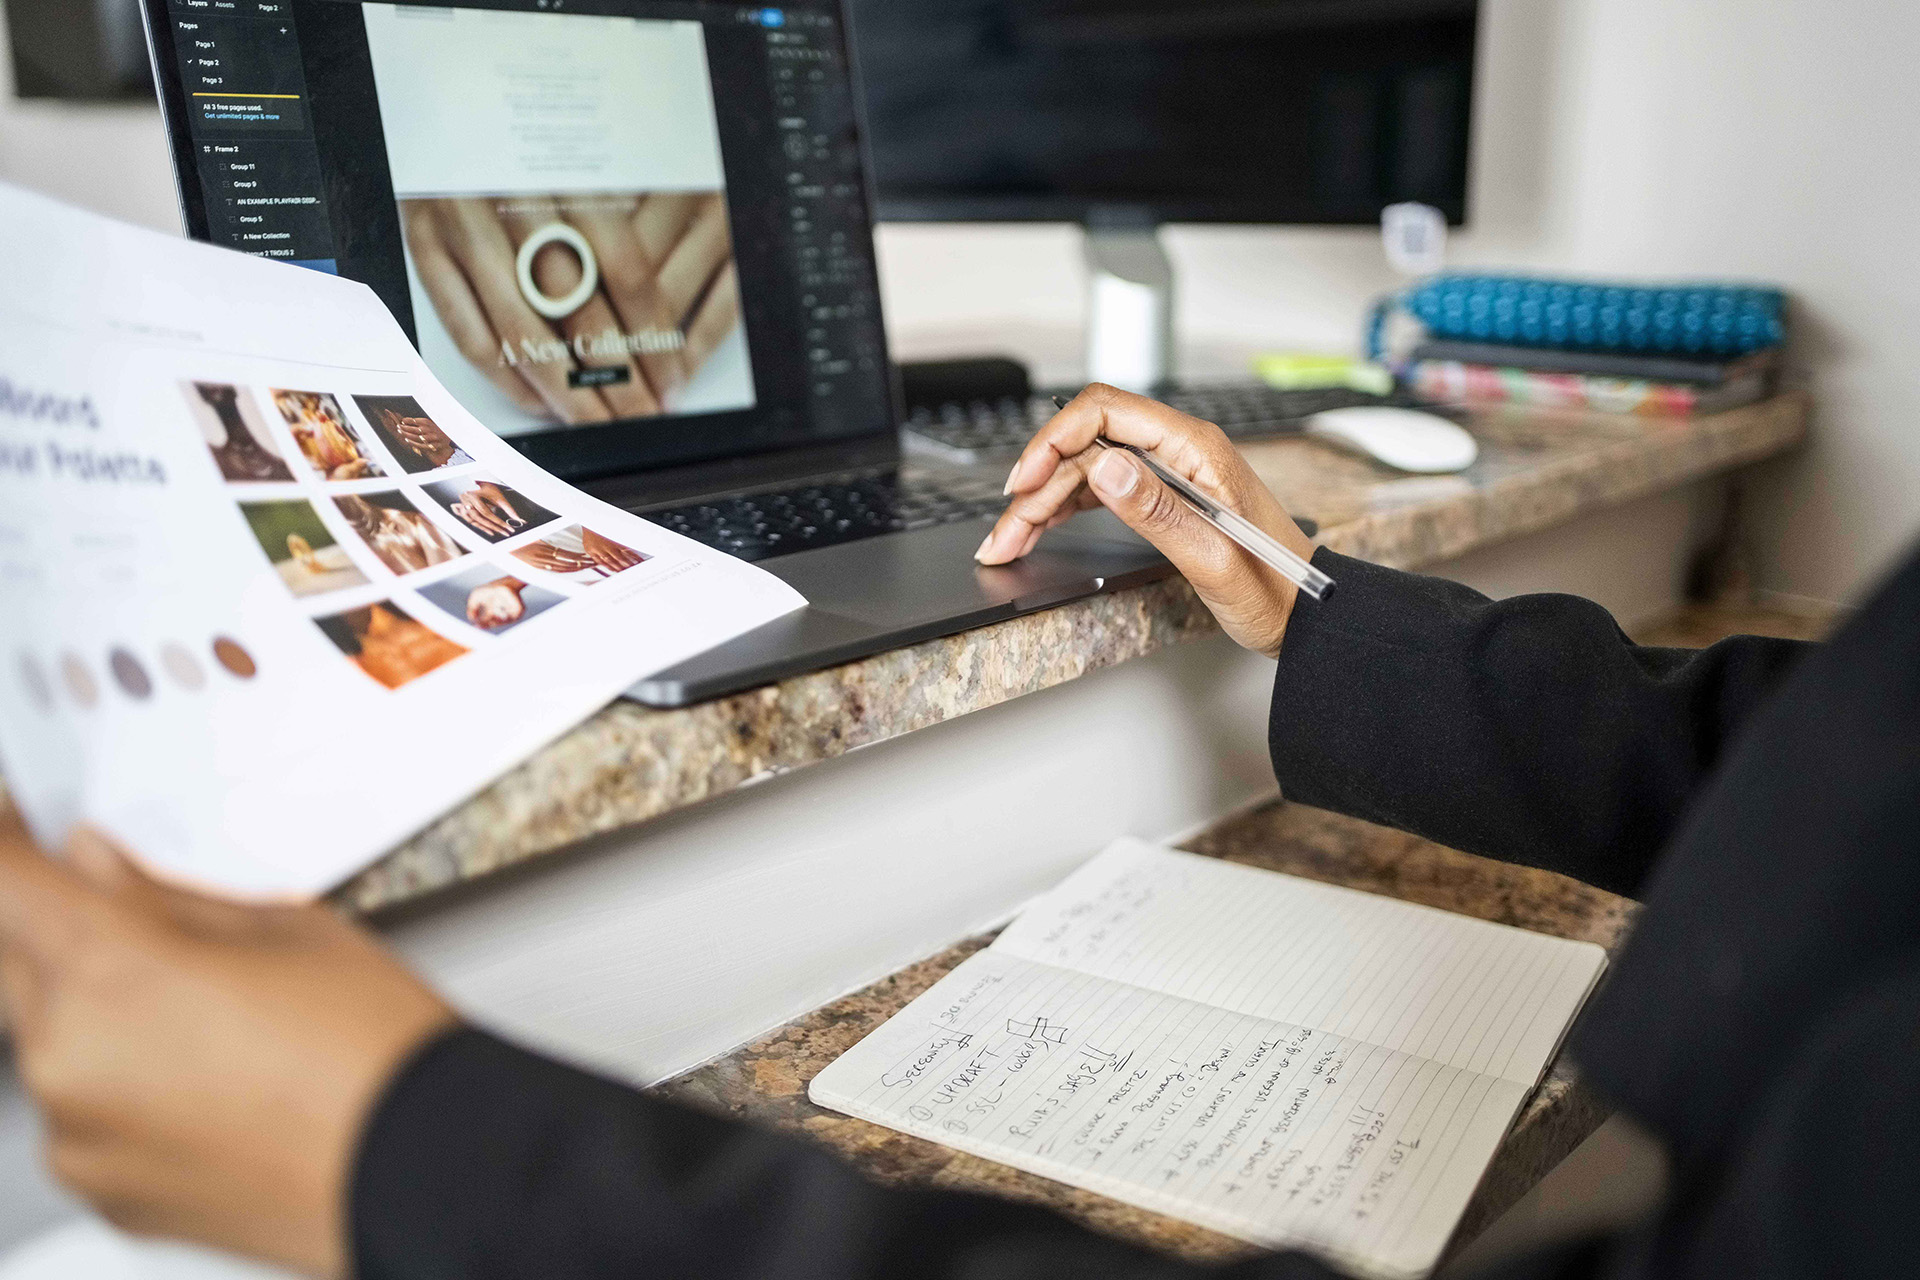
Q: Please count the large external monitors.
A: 1